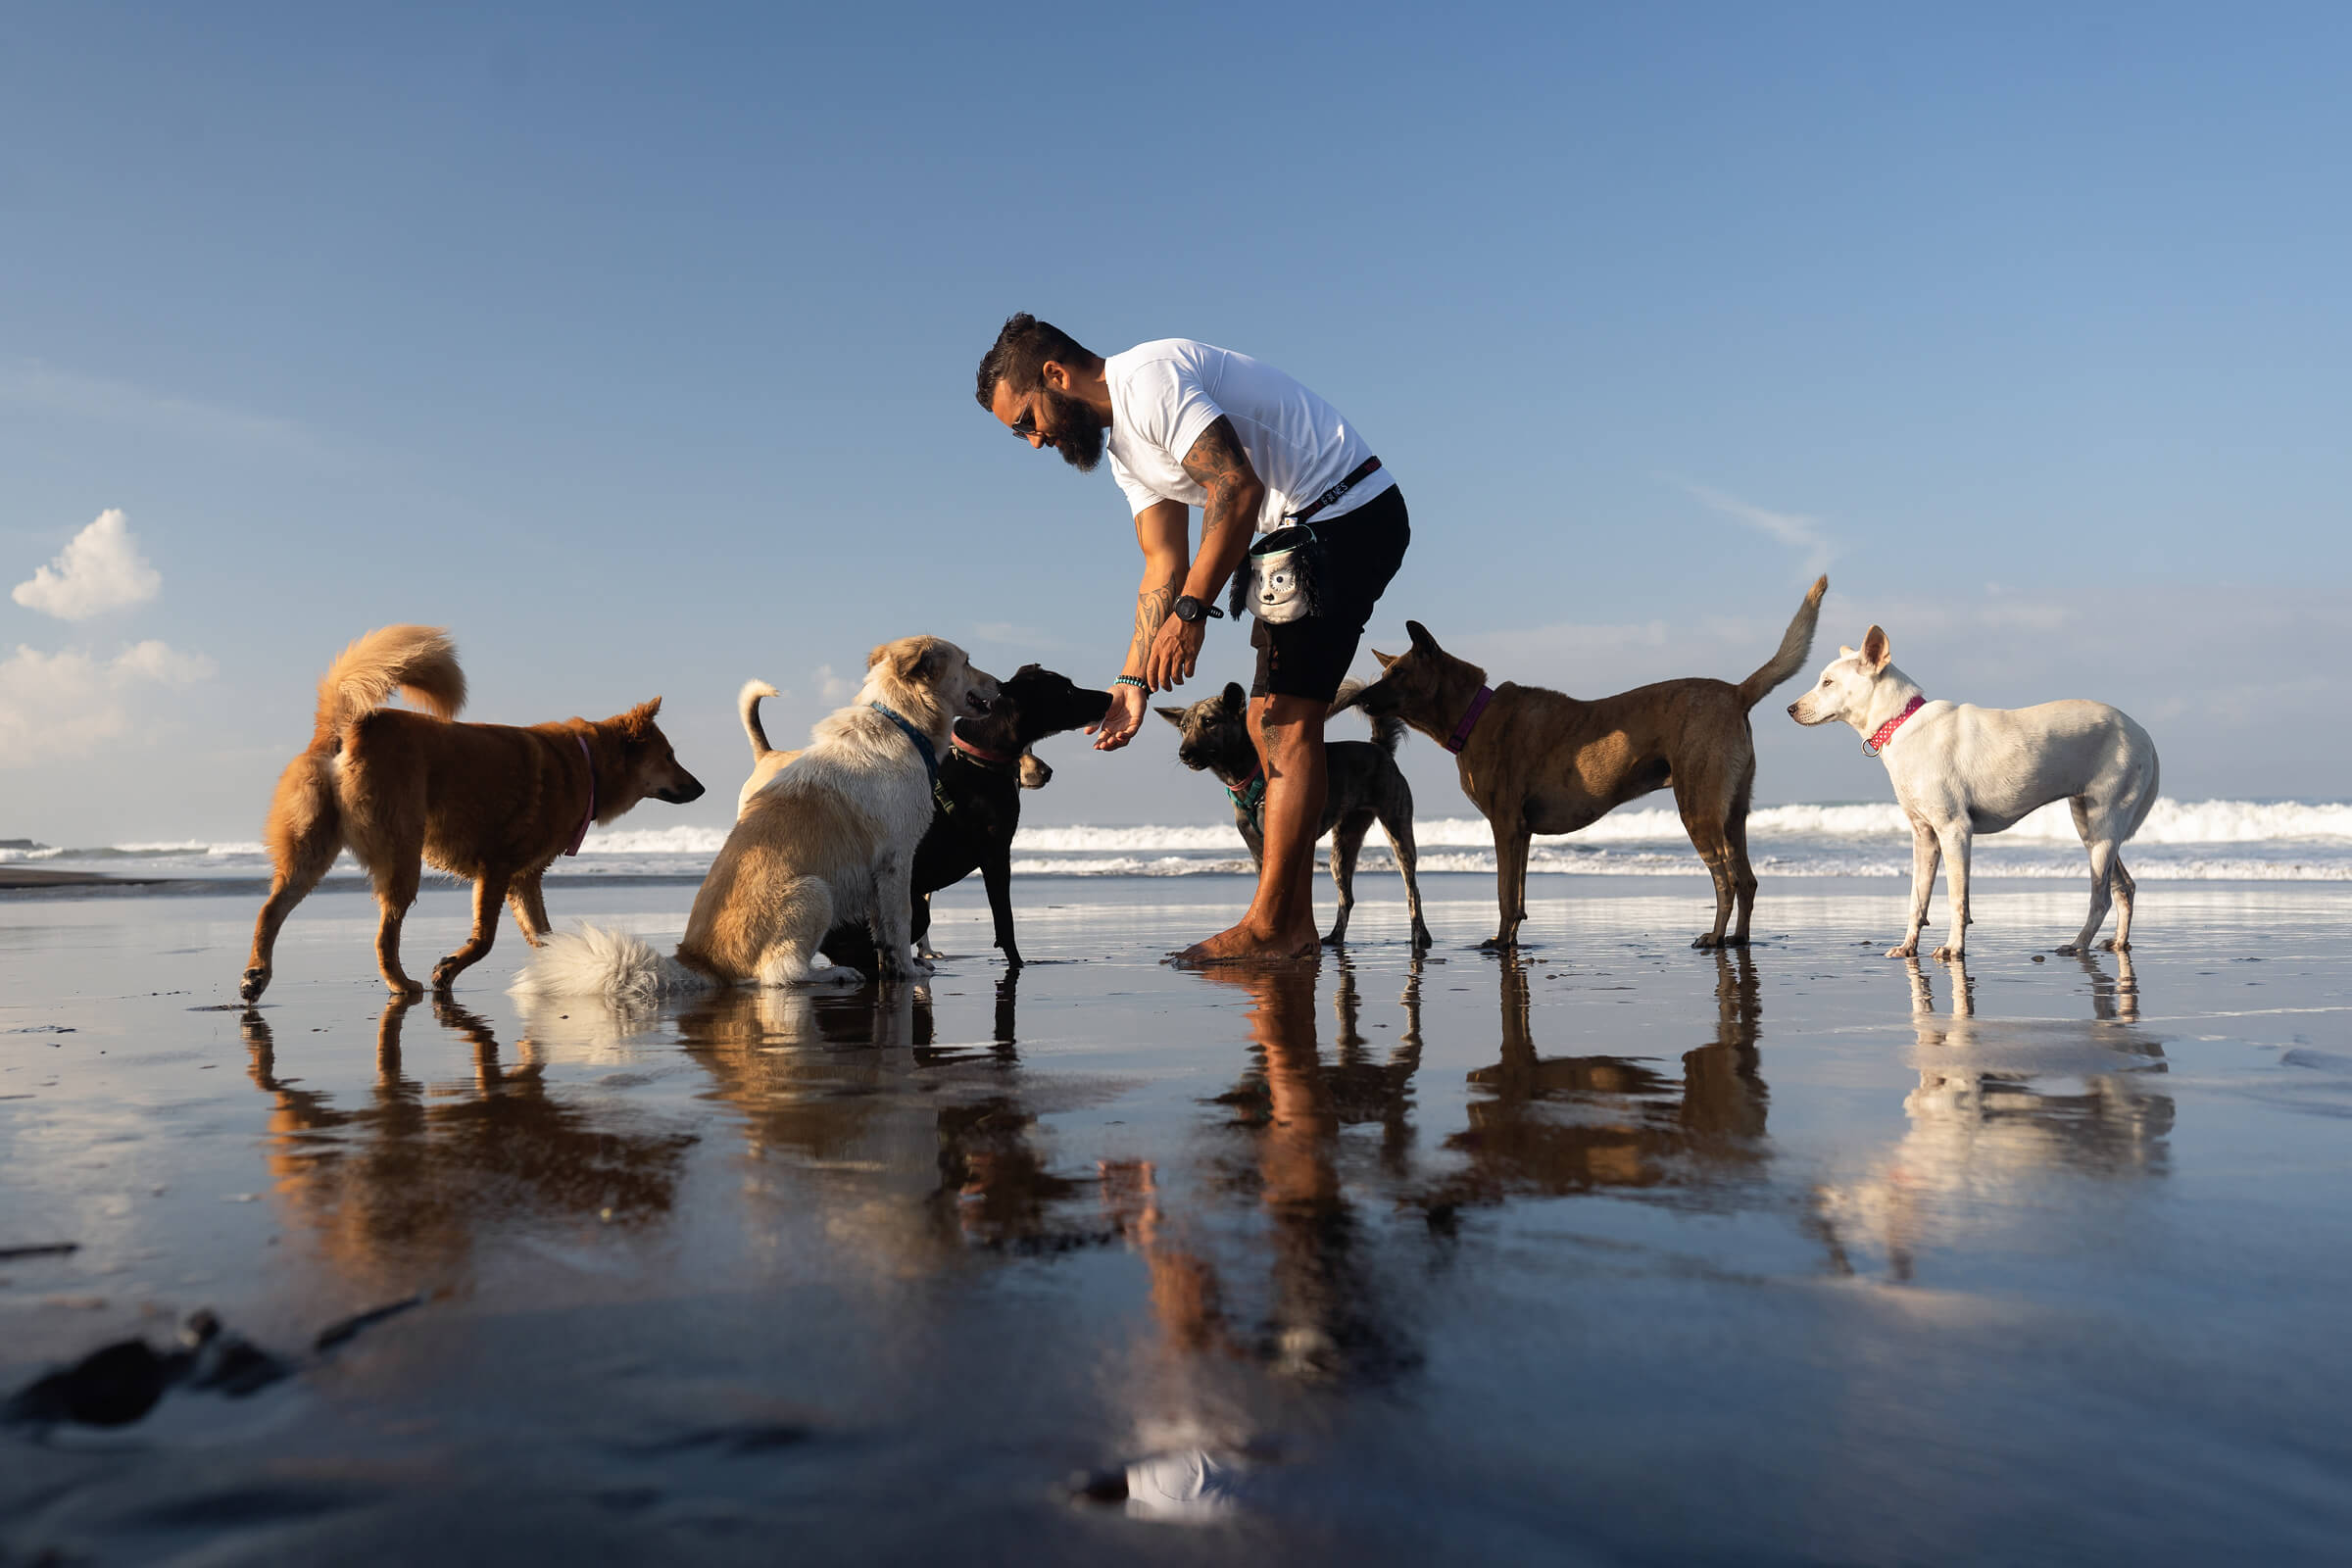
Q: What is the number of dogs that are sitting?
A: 2